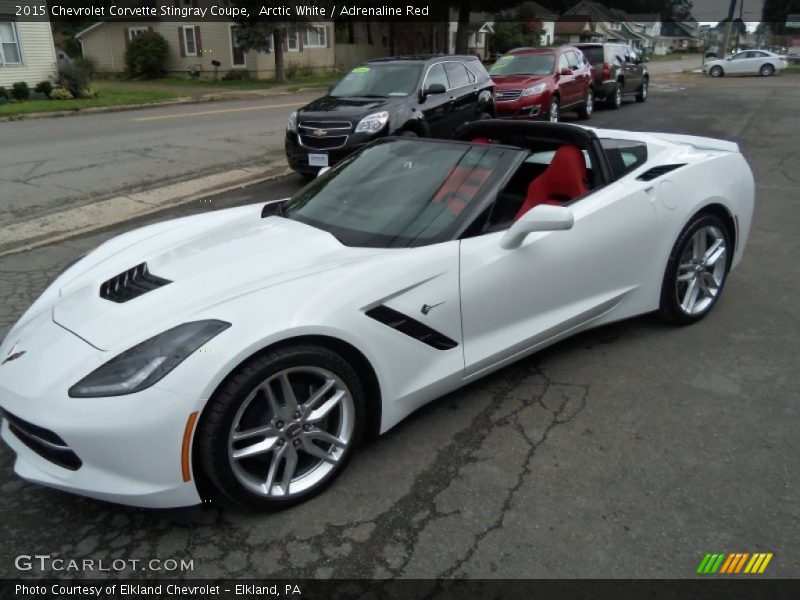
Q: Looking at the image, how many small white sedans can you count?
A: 1